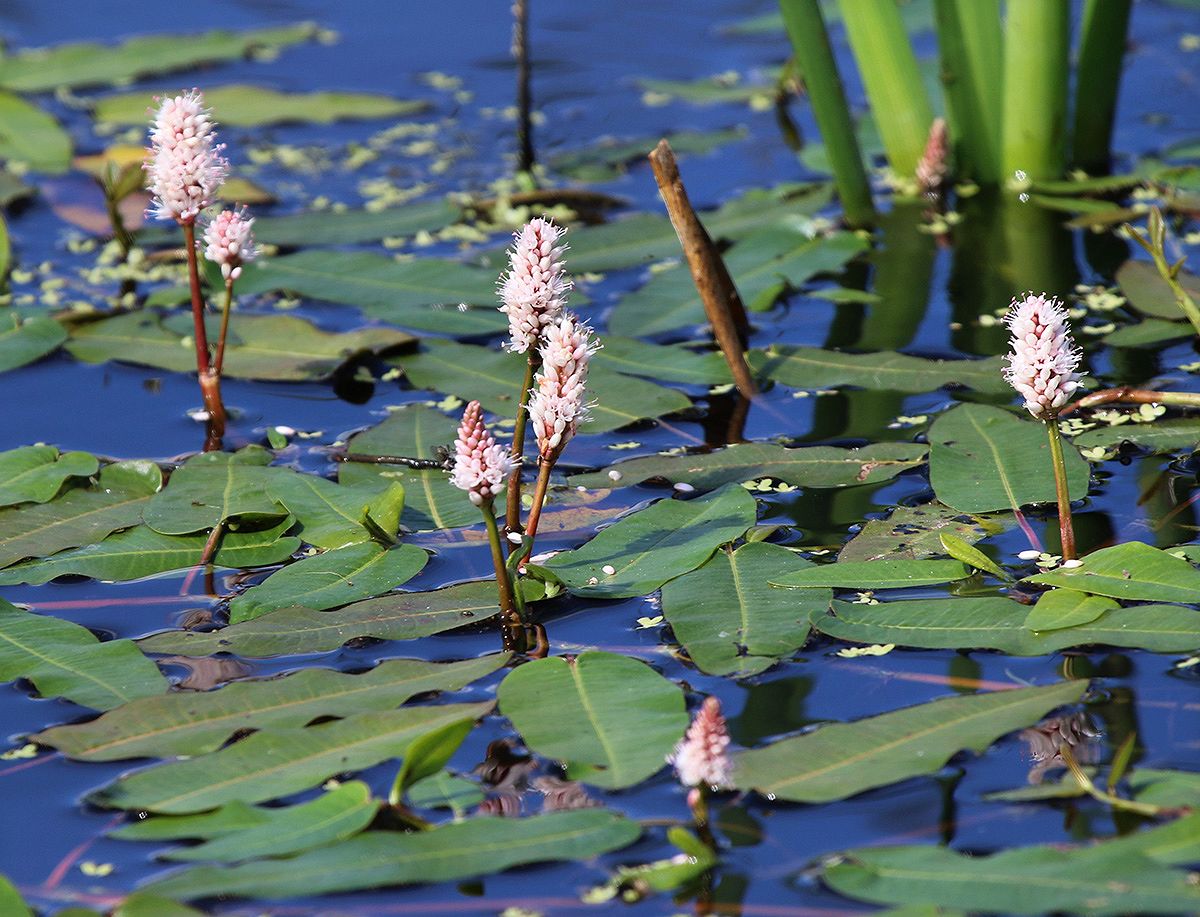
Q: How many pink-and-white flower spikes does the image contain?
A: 8